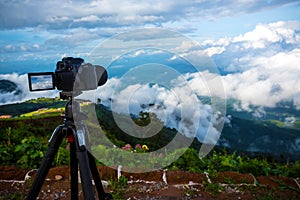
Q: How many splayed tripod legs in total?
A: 3